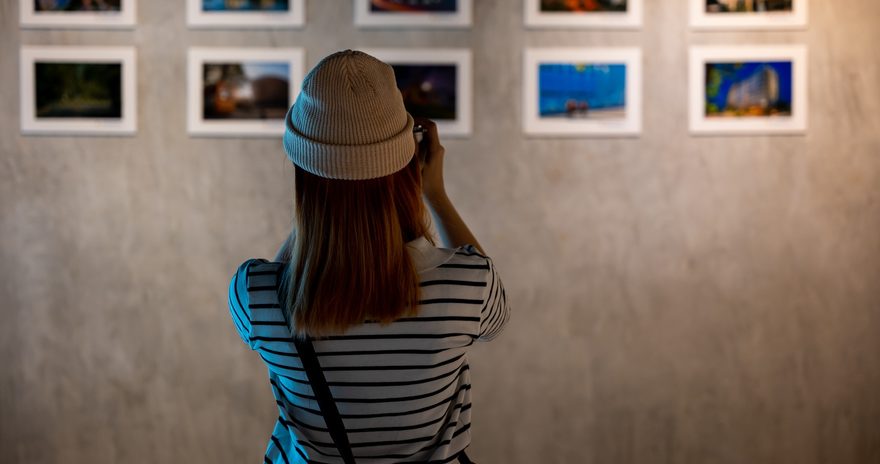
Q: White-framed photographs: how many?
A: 10